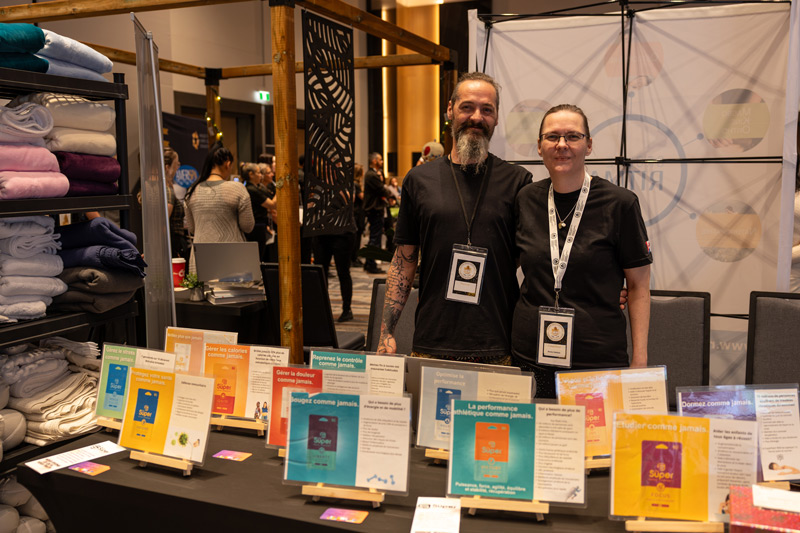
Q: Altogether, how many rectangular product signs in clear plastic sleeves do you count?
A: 12